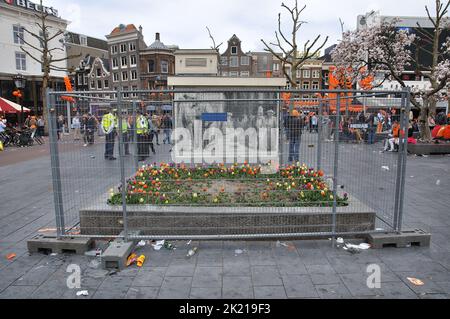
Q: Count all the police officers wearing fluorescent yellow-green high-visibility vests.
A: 3